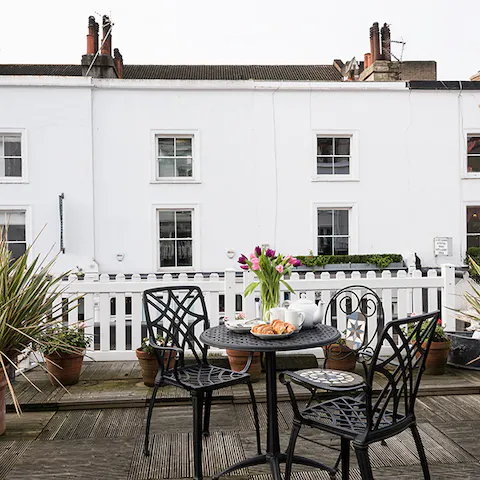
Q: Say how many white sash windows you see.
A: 8